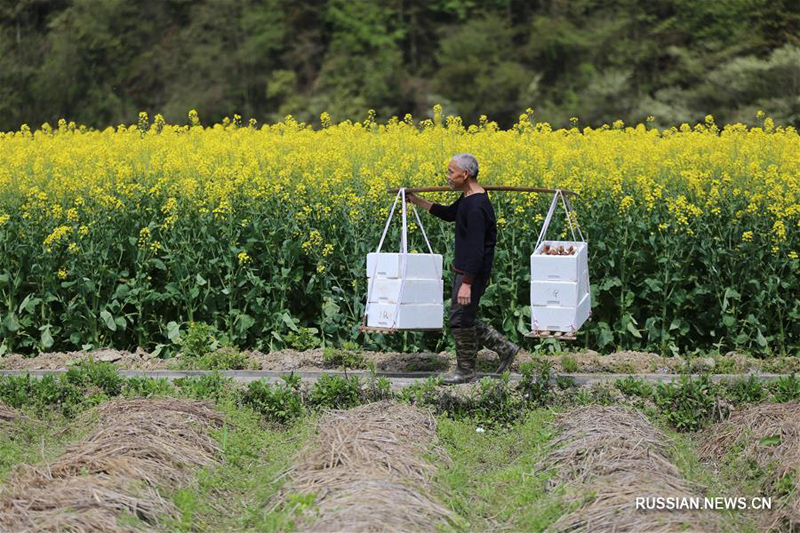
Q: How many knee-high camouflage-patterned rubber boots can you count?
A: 2